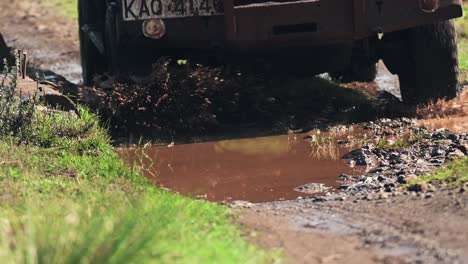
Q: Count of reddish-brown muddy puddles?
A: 1